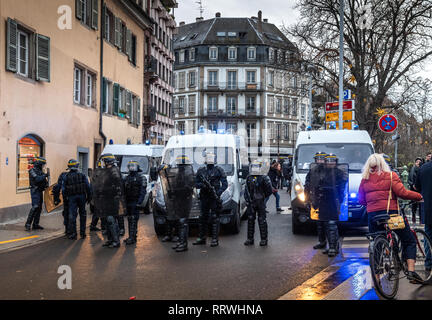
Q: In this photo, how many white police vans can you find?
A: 3